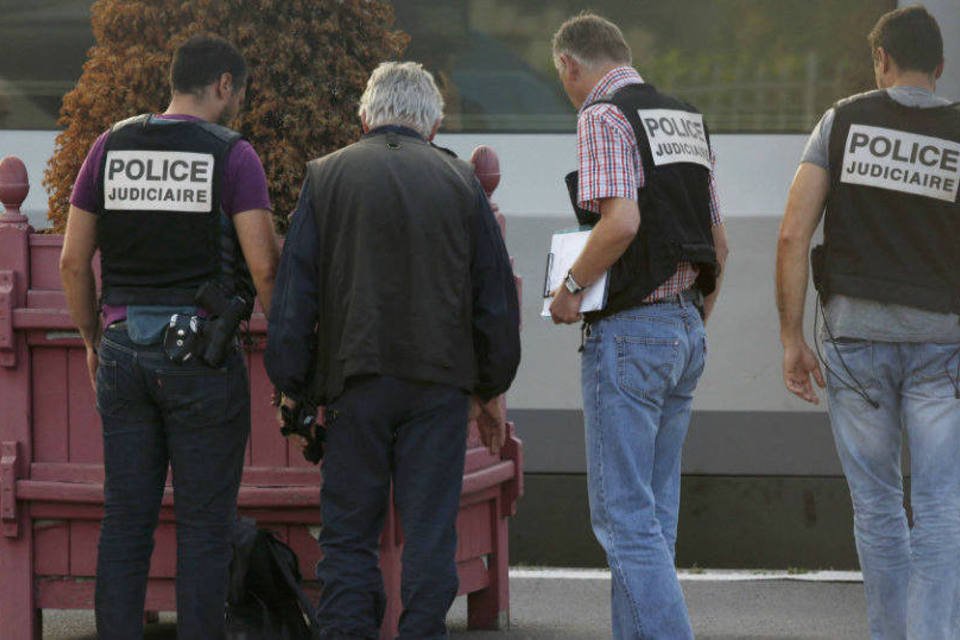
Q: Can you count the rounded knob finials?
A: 2